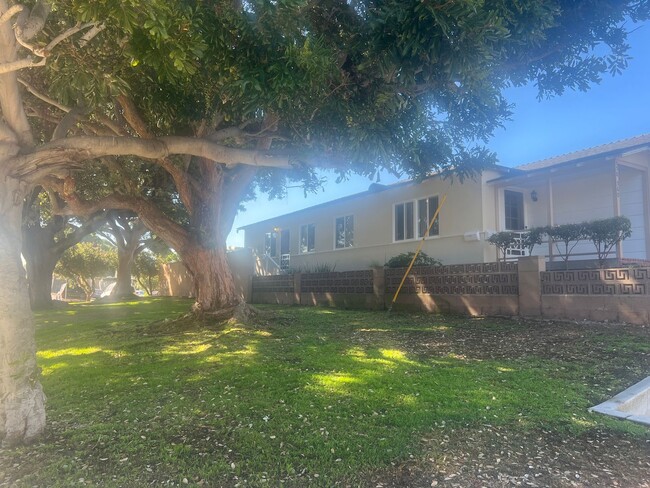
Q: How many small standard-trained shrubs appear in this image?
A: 4